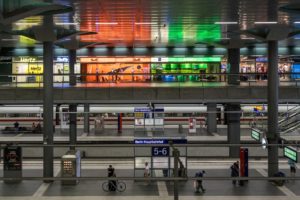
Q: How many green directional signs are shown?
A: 2